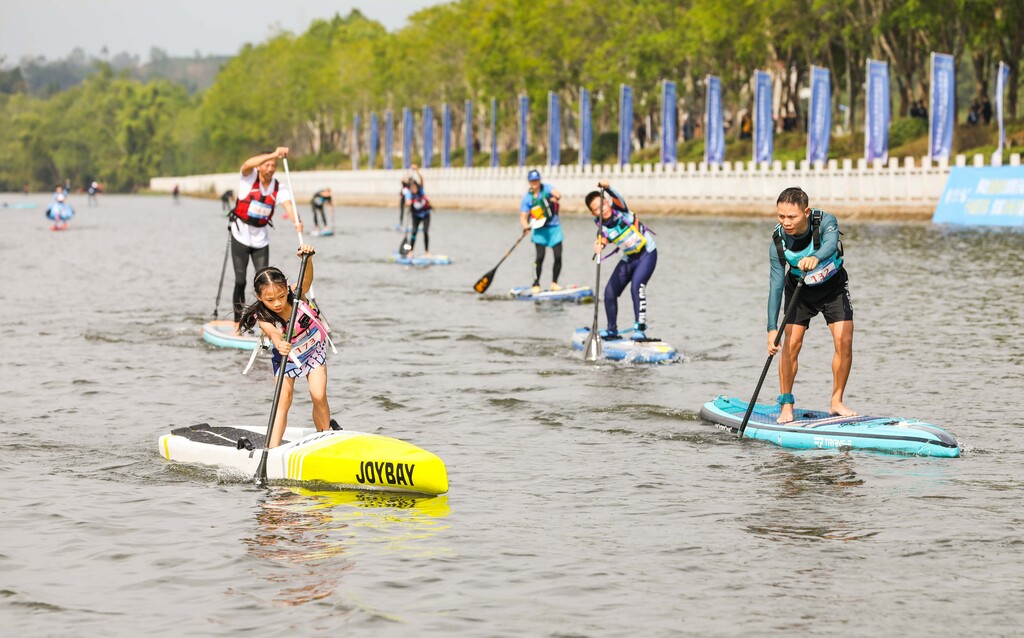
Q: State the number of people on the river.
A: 12